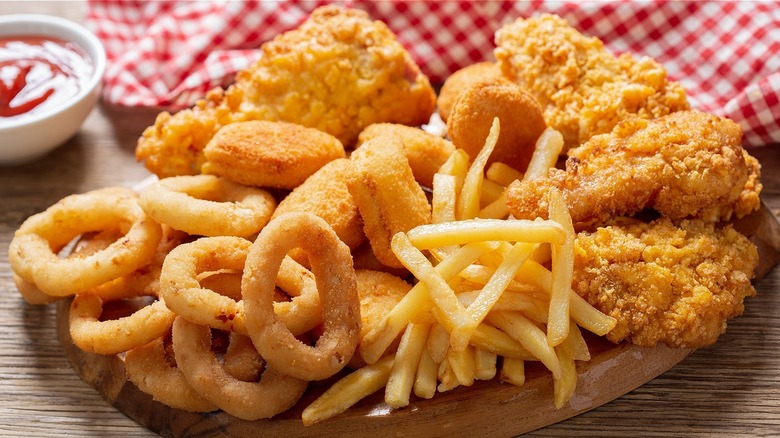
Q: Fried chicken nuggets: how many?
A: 7